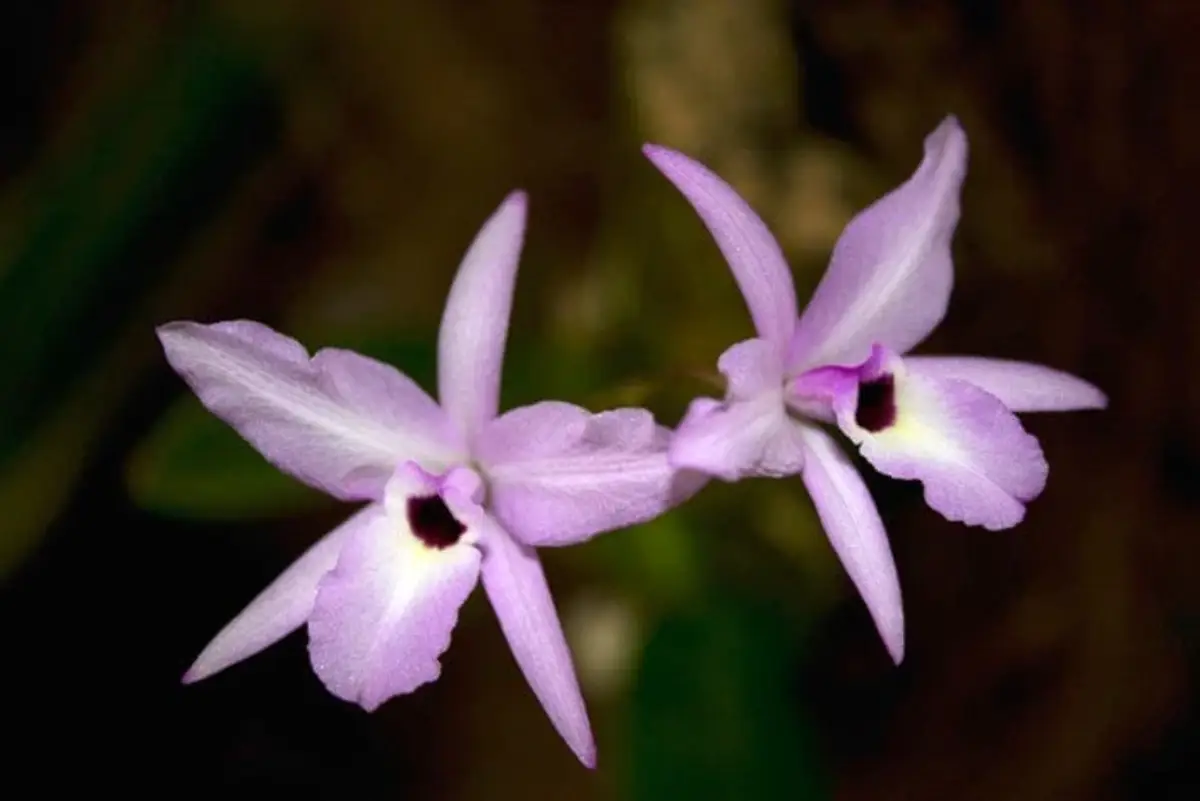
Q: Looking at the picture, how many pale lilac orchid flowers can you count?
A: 2